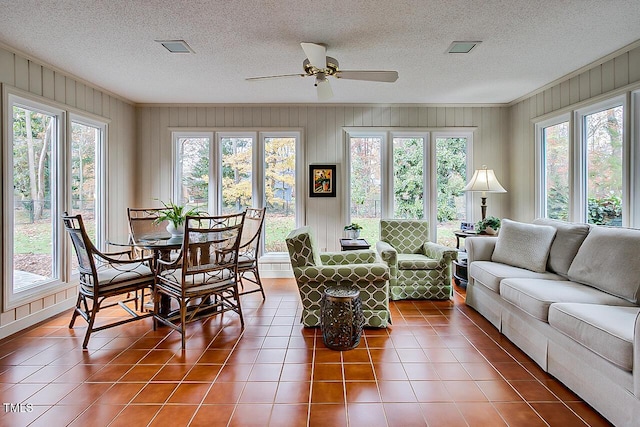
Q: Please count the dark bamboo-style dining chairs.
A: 4